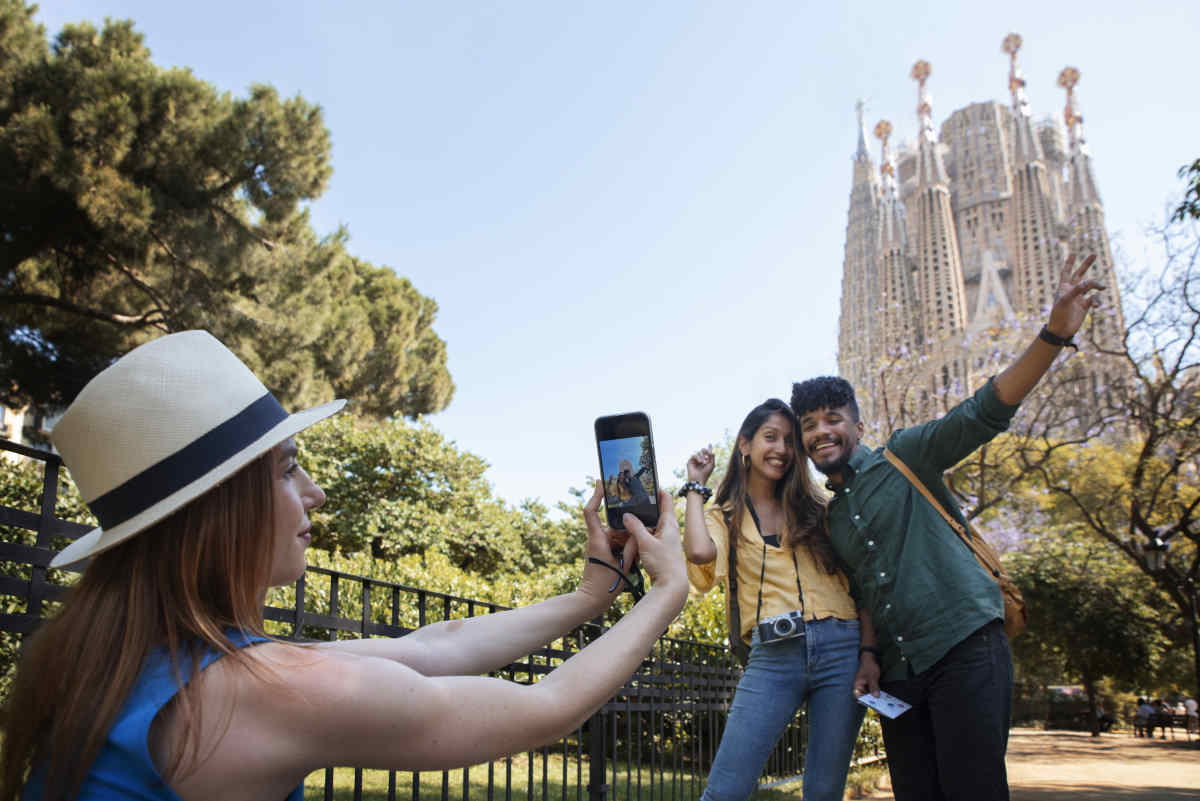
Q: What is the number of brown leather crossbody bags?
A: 1